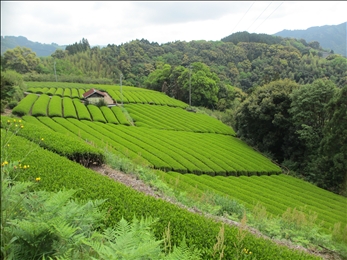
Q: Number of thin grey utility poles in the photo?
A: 3